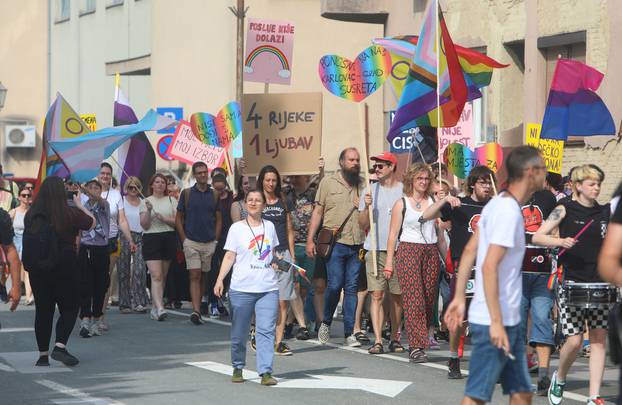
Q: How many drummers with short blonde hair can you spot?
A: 1